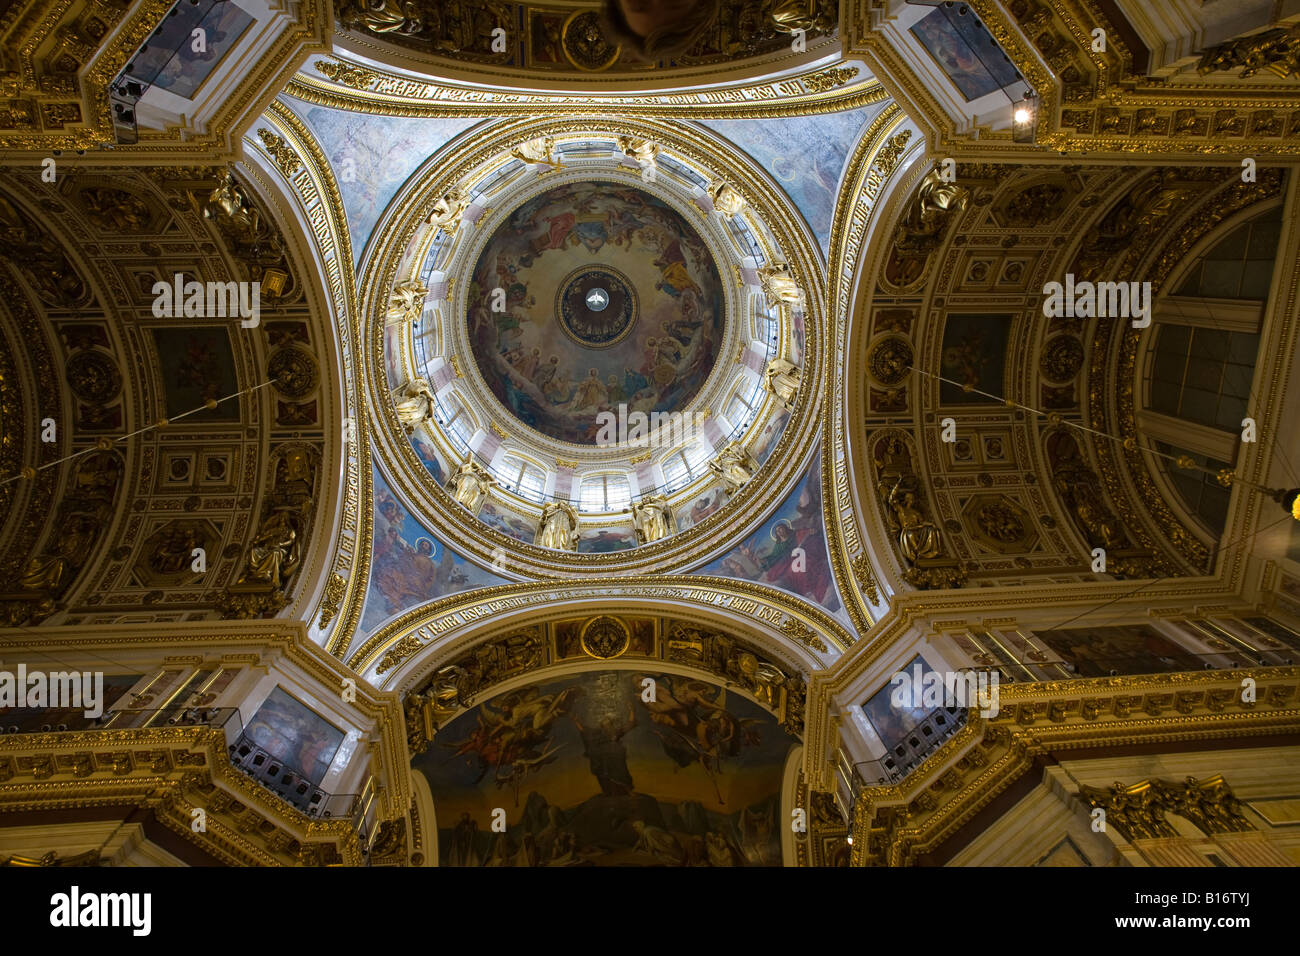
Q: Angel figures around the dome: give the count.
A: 12